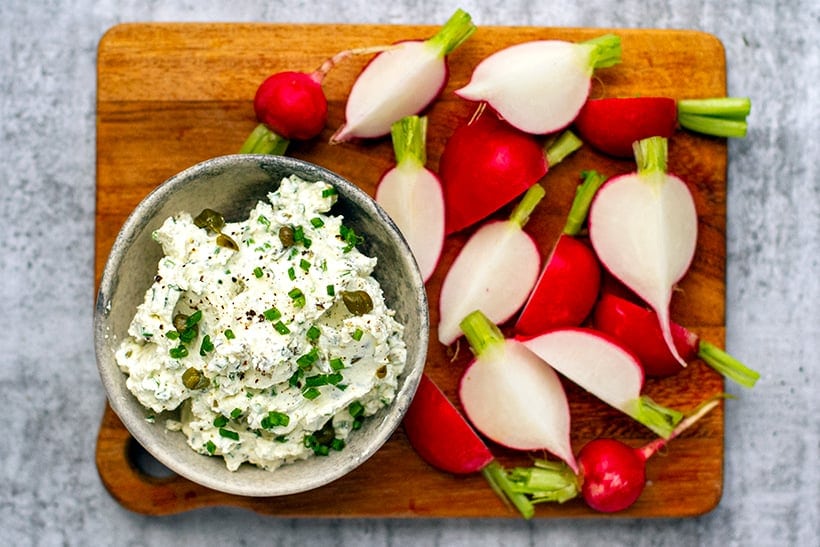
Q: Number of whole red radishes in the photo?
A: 2